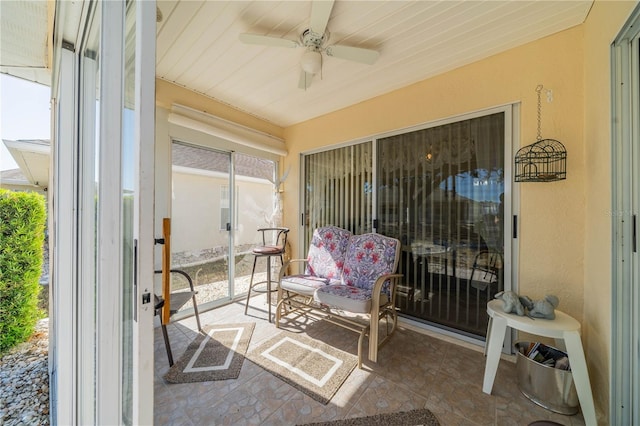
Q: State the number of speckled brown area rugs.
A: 3